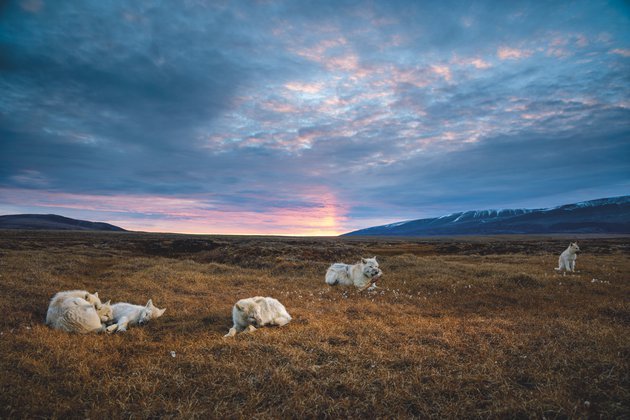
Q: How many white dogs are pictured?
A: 6